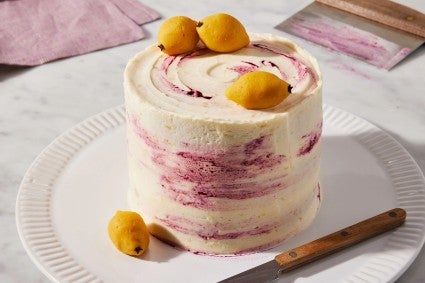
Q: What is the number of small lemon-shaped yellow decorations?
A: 4